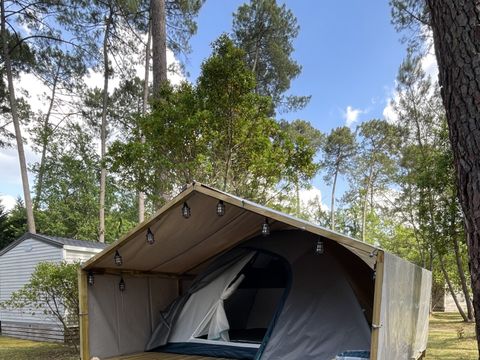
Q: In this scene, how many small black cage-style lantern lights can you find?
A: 8